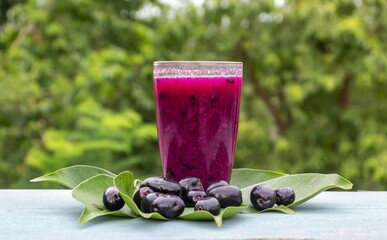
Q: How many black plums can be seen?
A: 12